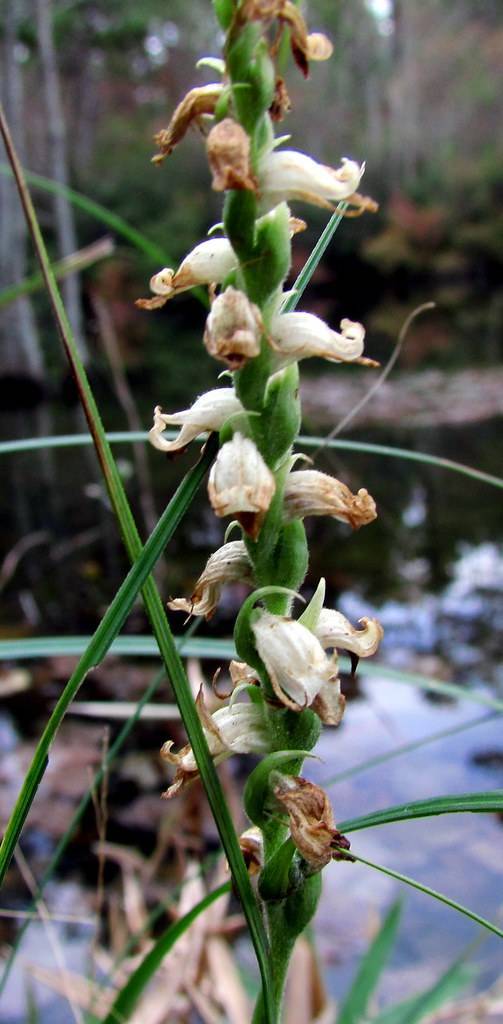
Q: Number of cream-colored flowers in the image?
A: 11